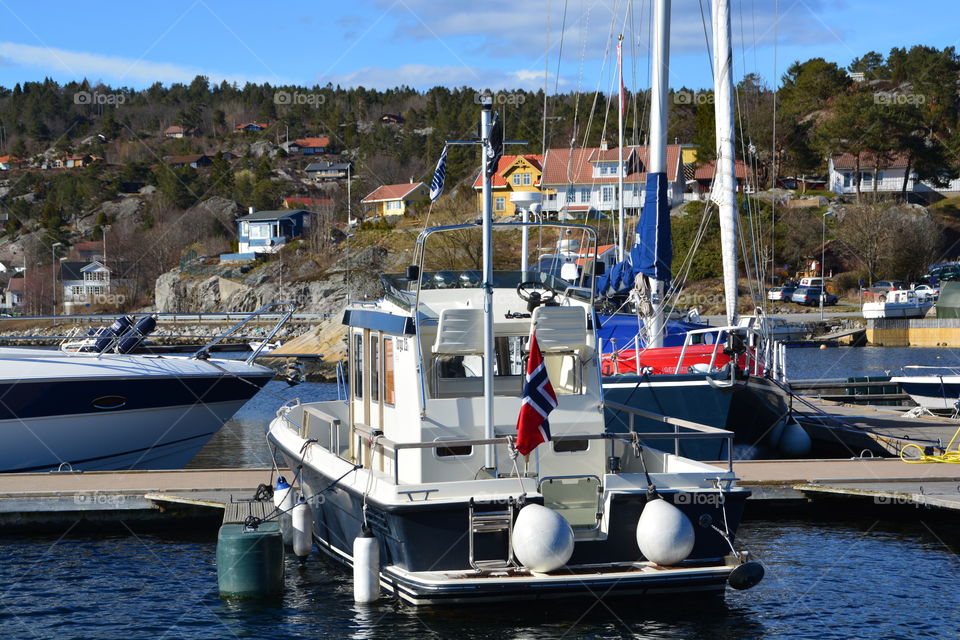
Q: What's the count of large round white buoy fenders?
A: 2